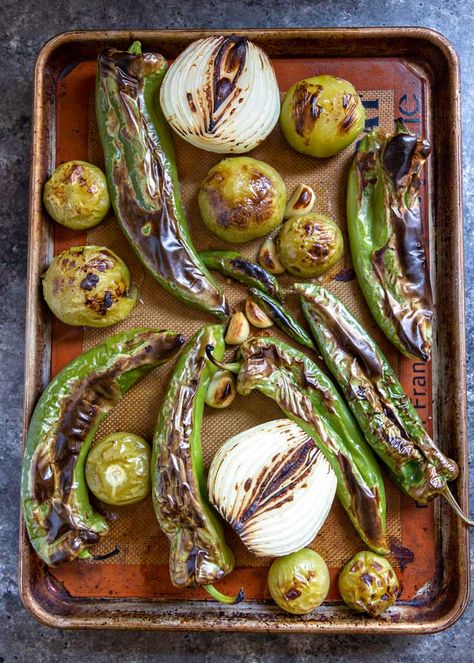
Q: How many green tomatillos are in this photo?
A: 8